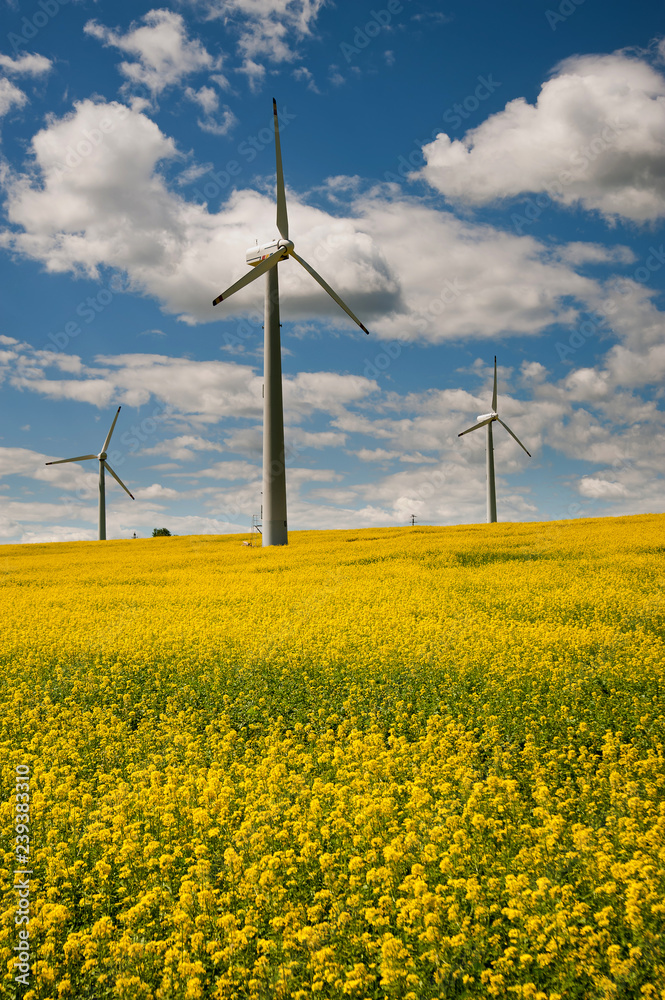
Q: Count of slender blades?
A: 9